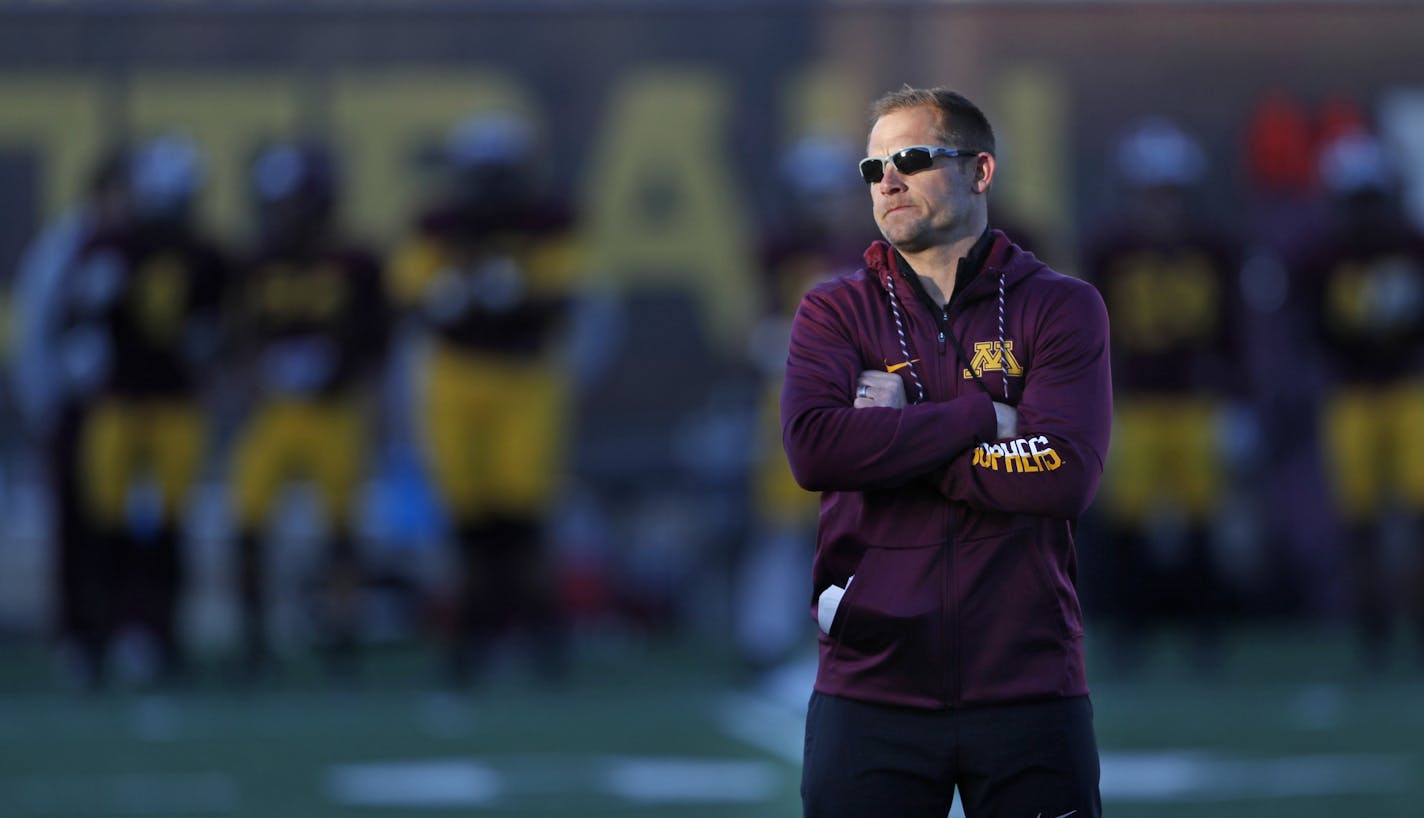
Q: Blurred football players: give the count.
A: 6